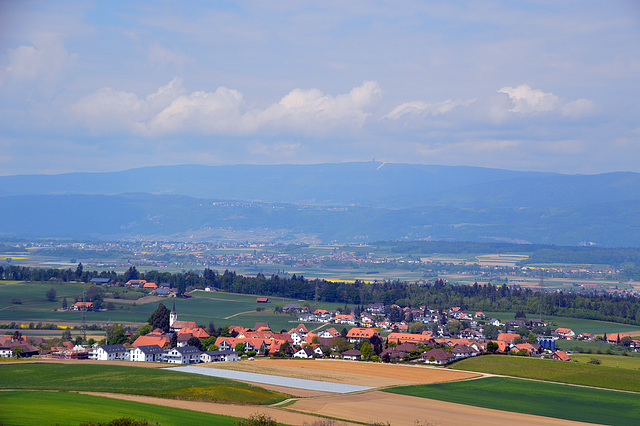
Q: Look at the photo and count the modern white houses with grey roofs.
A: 4